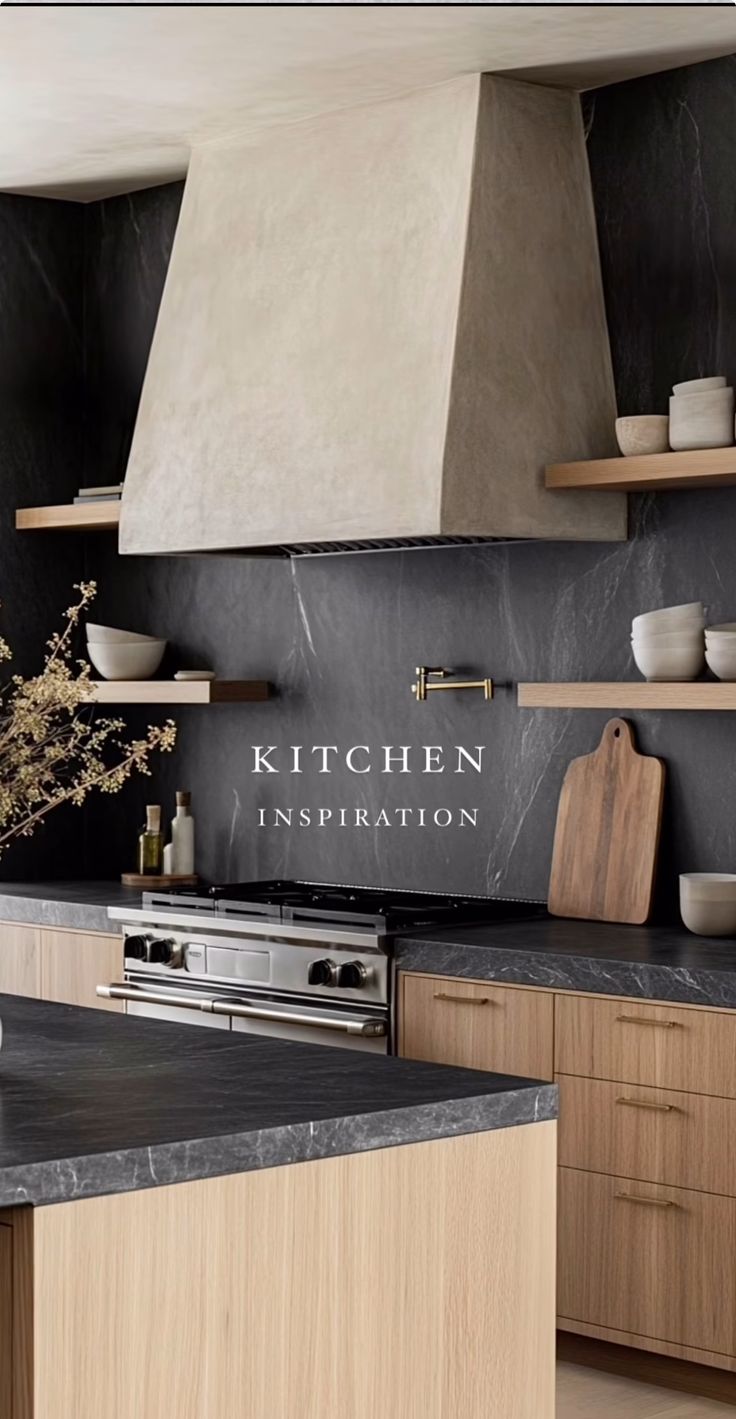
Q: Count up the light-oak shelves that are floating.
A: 4